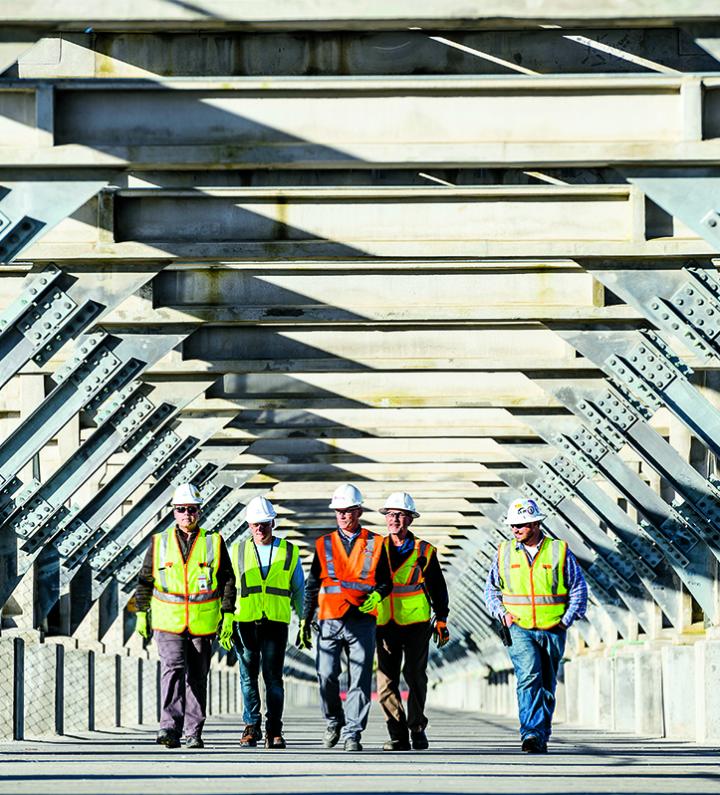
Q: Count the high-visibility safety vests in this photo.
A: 5